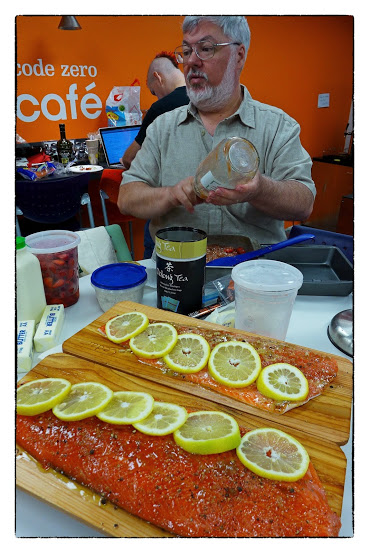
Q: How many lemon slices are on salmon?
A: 11